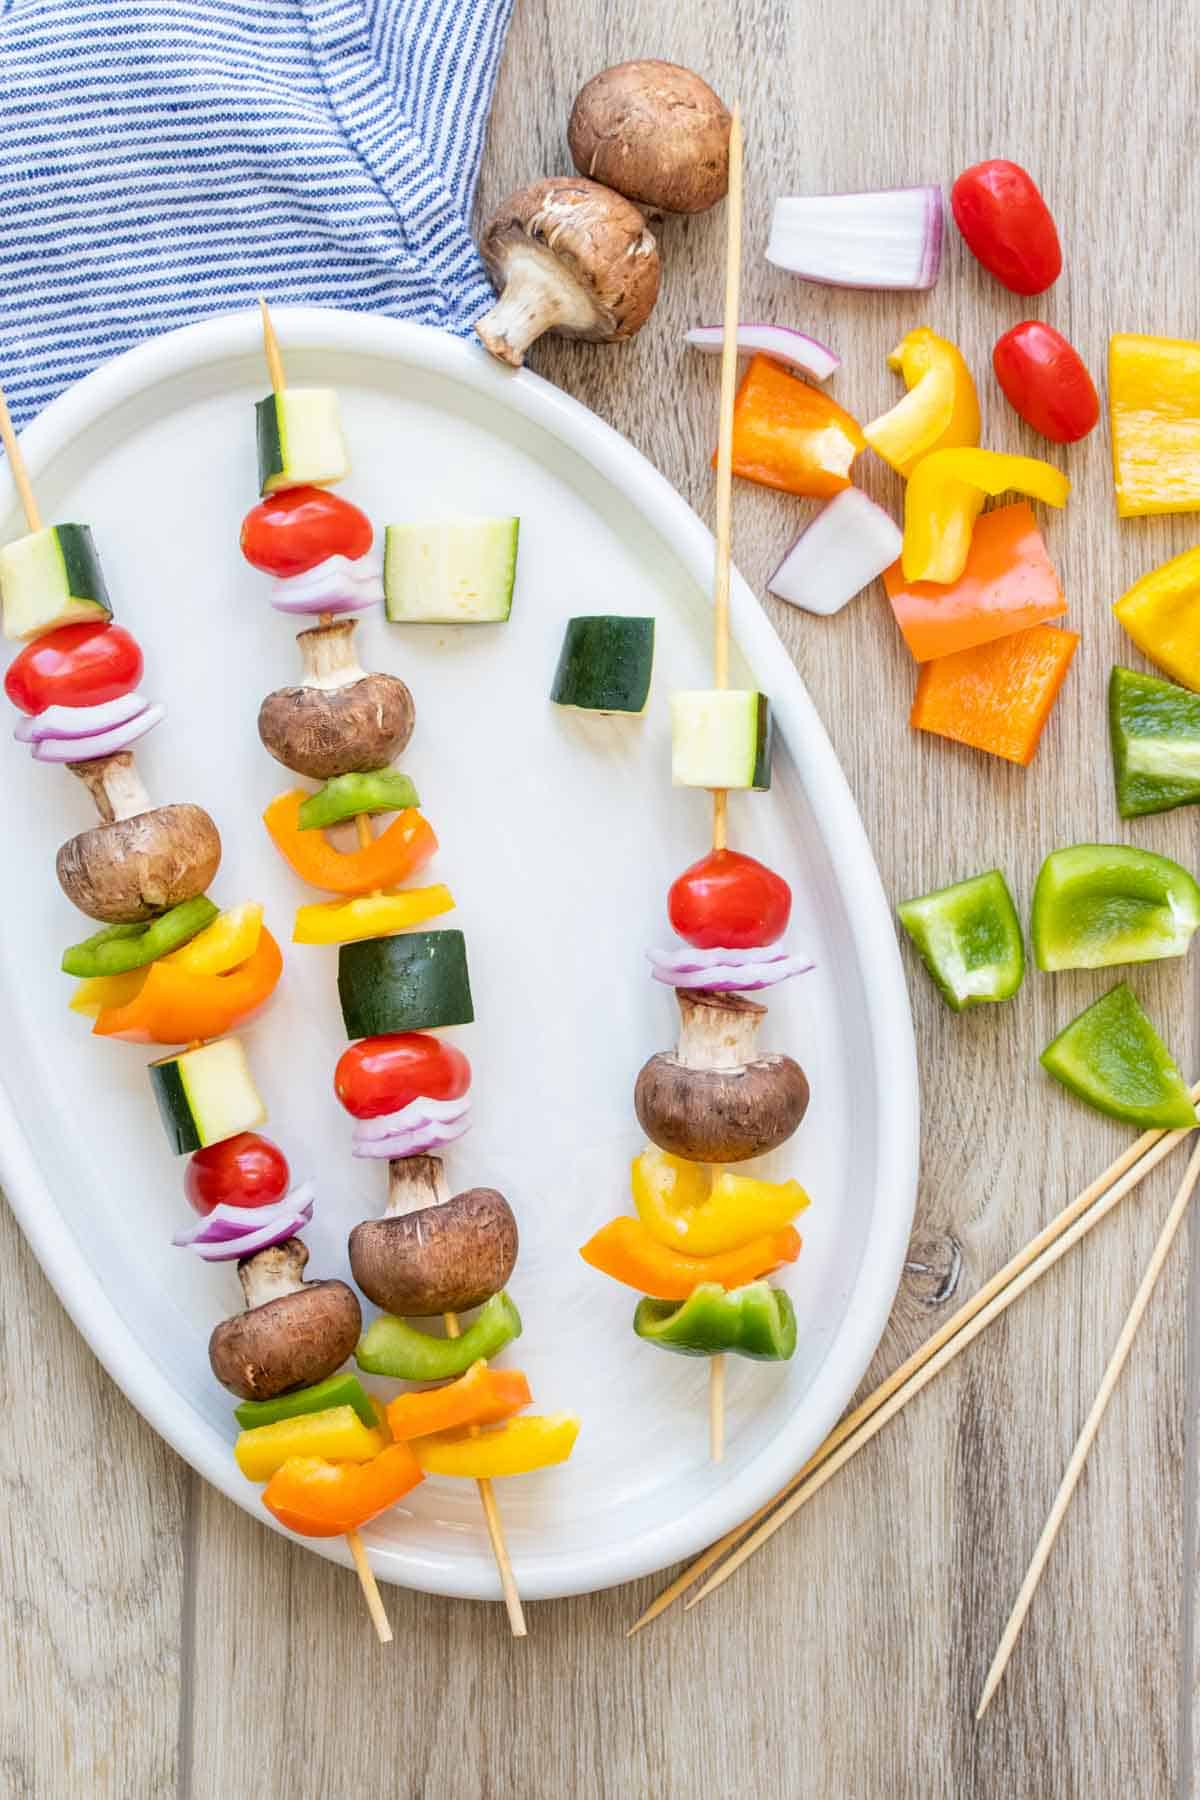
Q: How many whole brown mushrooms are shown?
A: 7